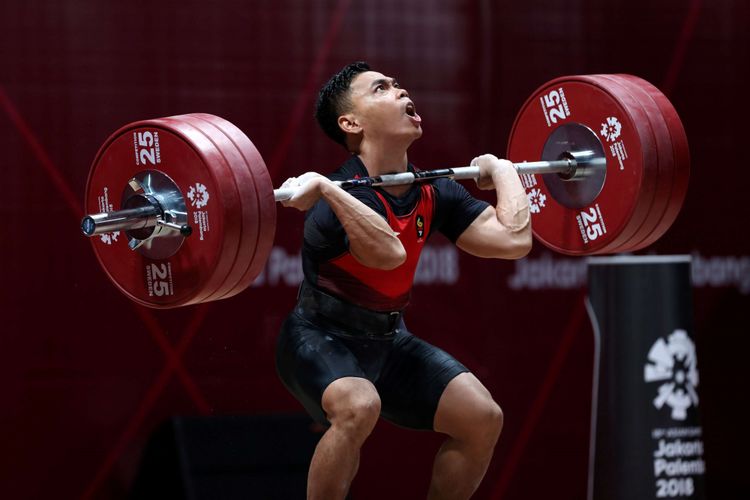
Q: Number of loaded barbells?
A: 1